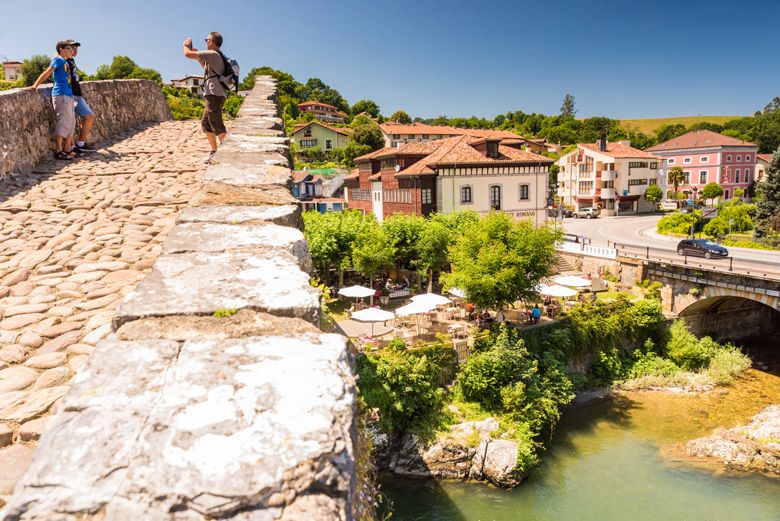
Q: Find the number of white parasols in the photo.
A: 7